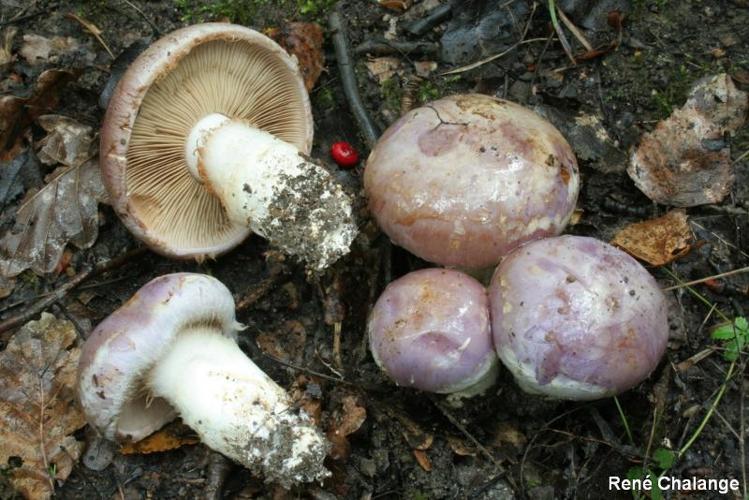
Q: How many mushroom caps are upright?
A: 3